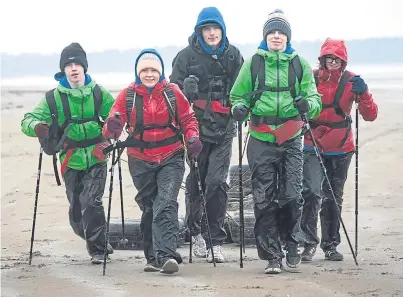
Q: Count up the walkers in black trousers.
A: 5